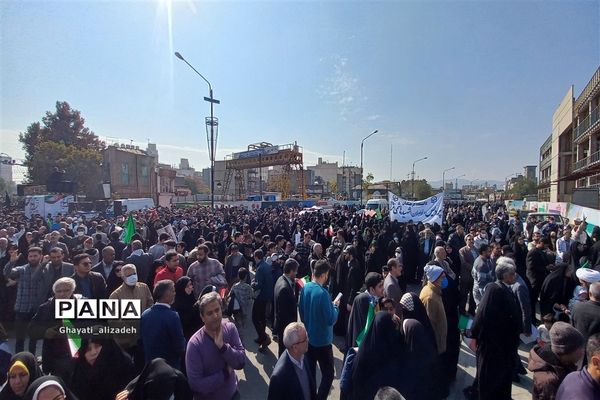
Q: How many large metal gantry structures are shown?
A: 1